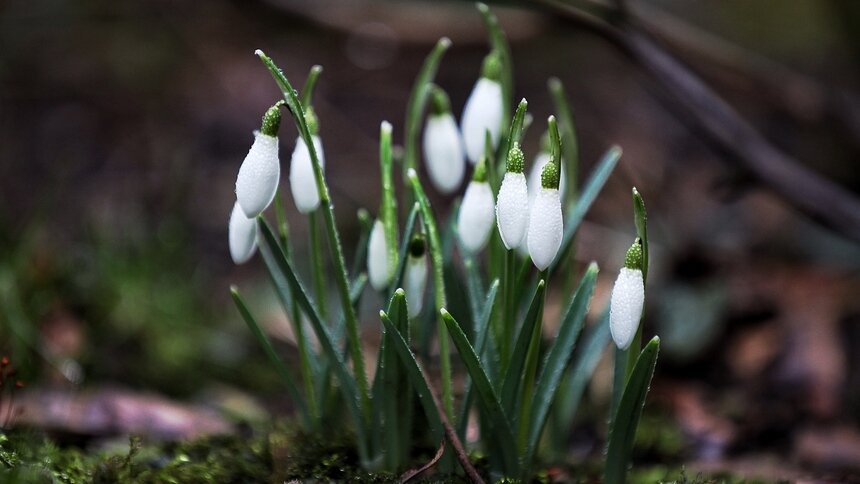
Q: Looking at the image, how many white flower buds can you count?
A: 12